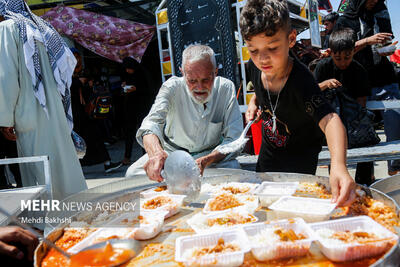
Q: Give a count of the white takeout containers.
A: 12